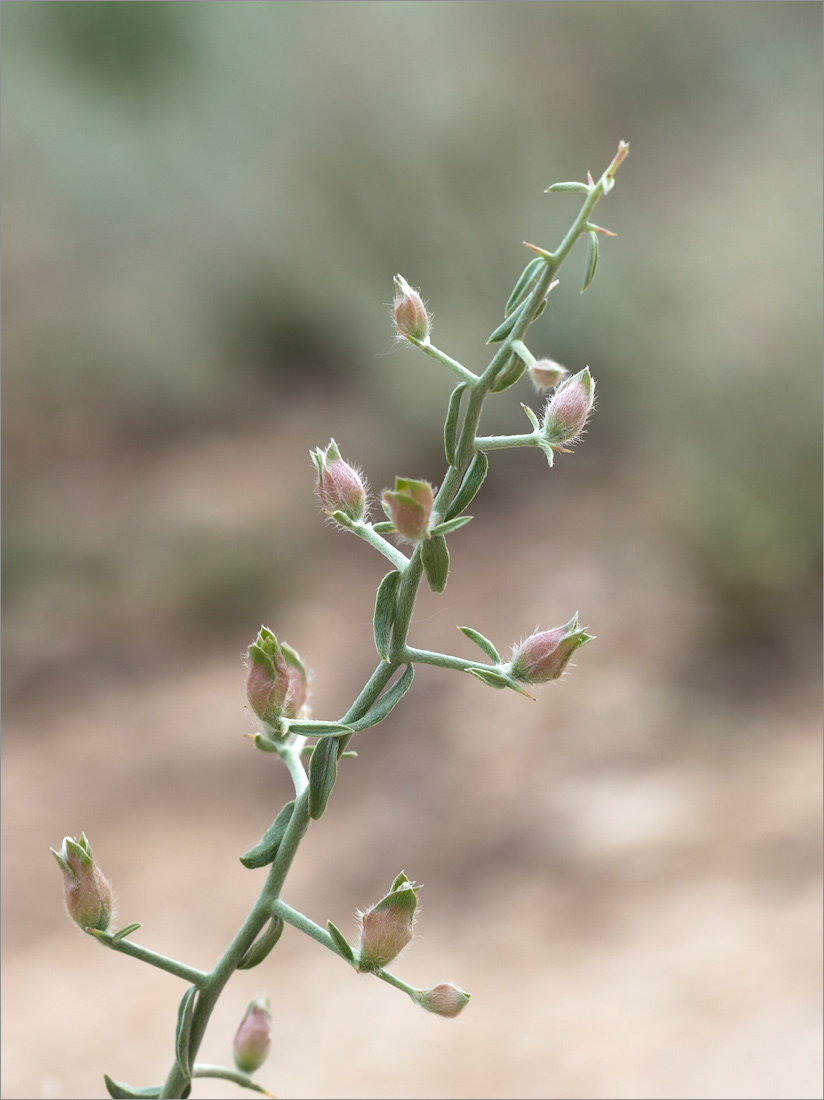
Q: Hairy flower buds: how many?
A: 12